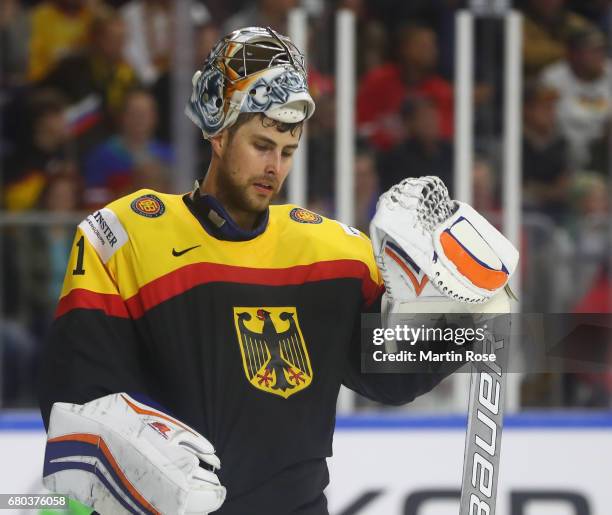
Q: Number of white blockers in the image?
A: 1